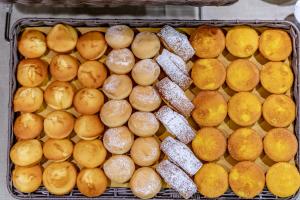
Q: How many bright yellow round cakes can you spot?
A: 15